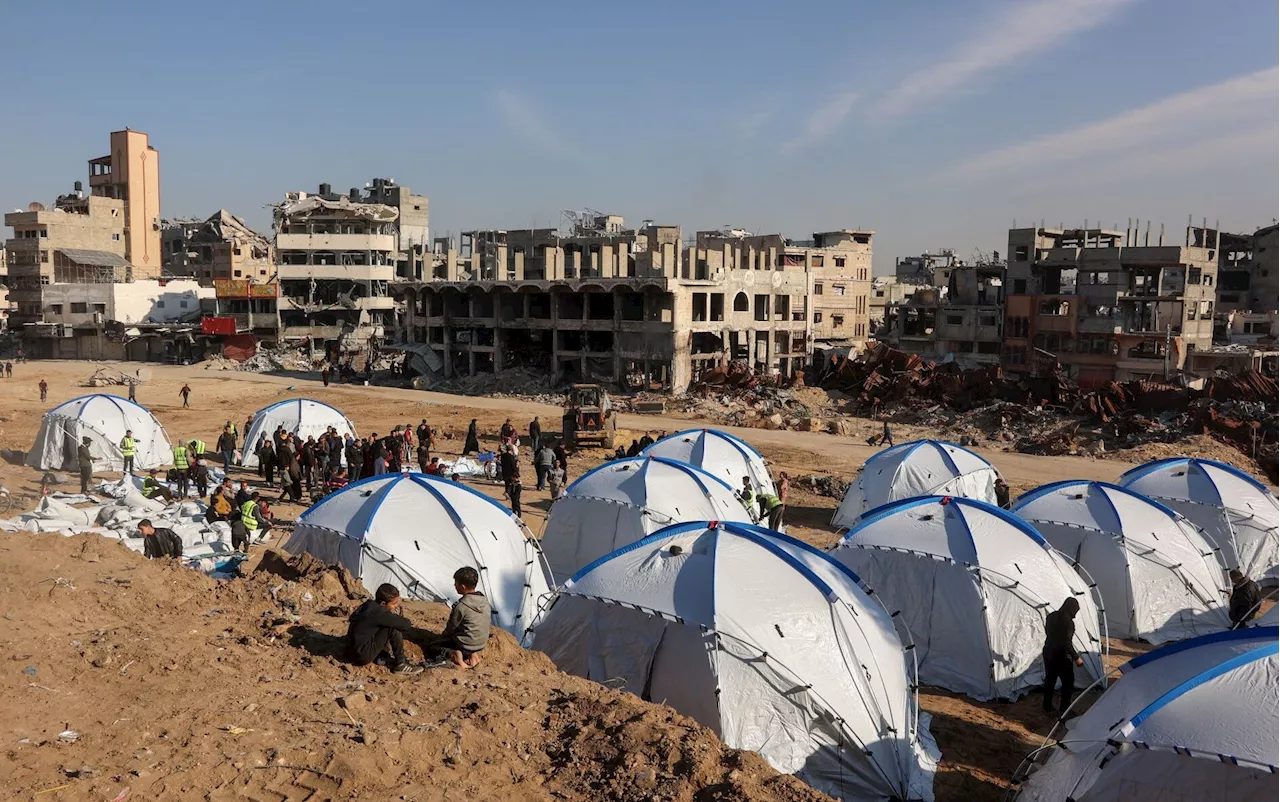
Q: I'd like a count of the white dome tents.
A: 11